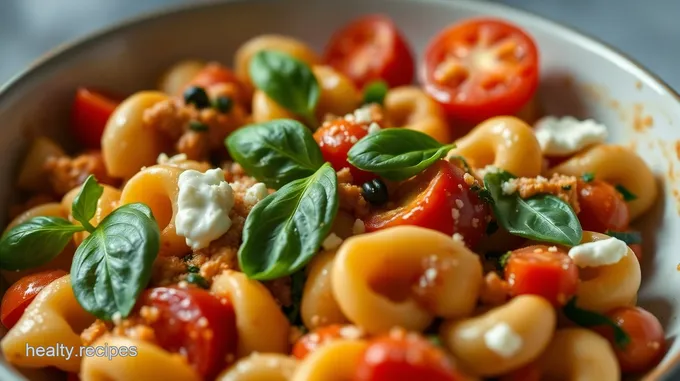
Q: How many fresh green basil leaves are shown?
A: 8